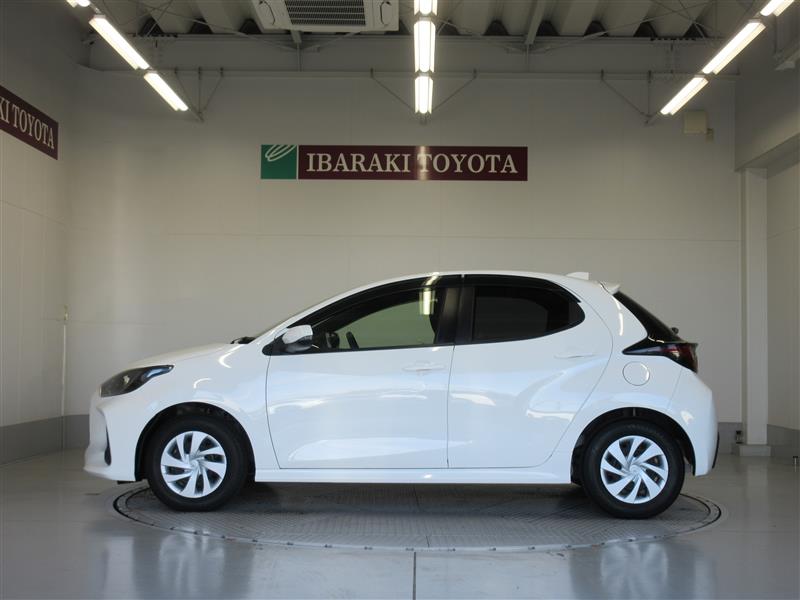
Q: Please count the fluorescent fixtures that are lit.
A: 9